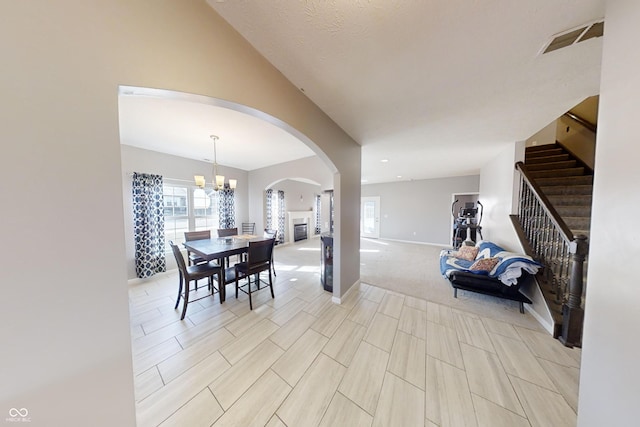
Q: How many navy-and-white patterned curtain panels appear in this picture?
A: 5